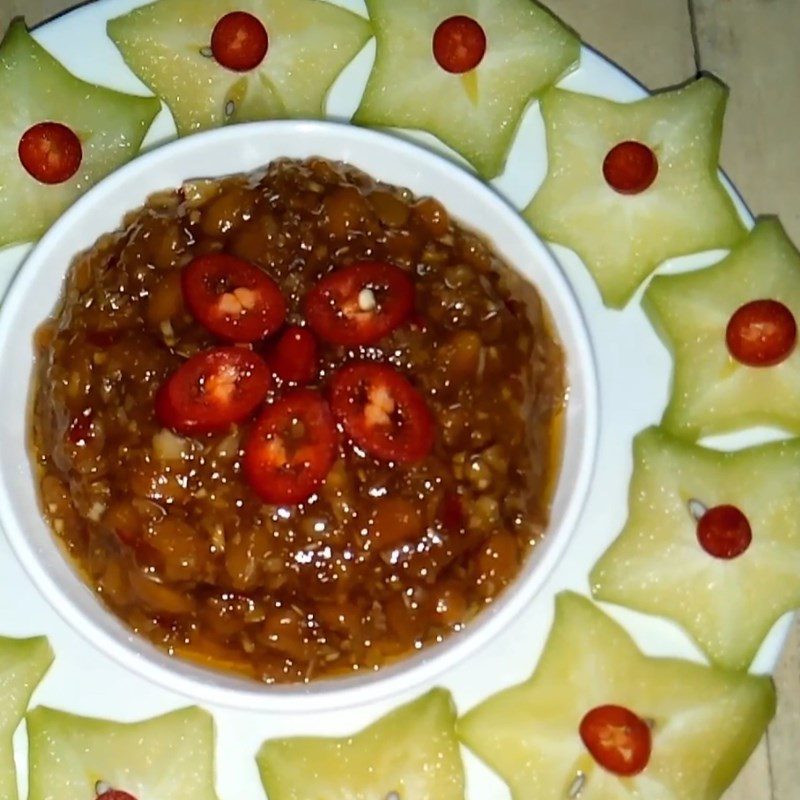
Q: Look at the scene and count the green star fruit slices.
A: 10